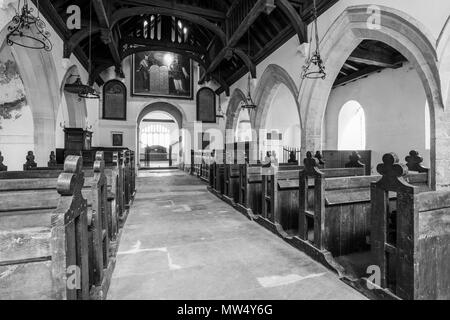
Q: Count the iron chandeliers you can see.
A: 5